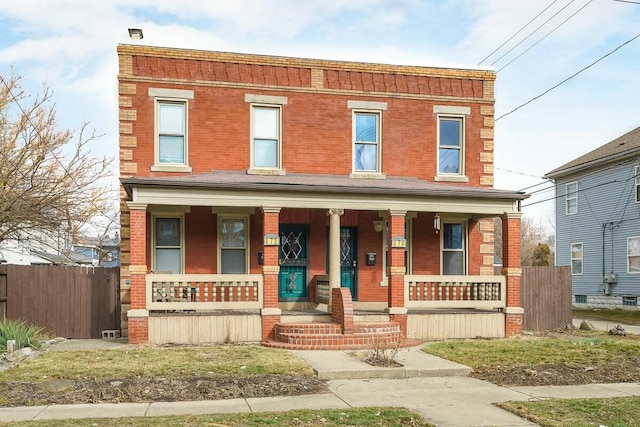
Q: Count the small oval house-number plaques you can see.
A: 2